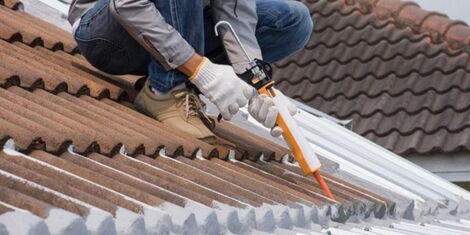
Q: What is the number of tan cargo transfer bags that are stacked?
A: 0